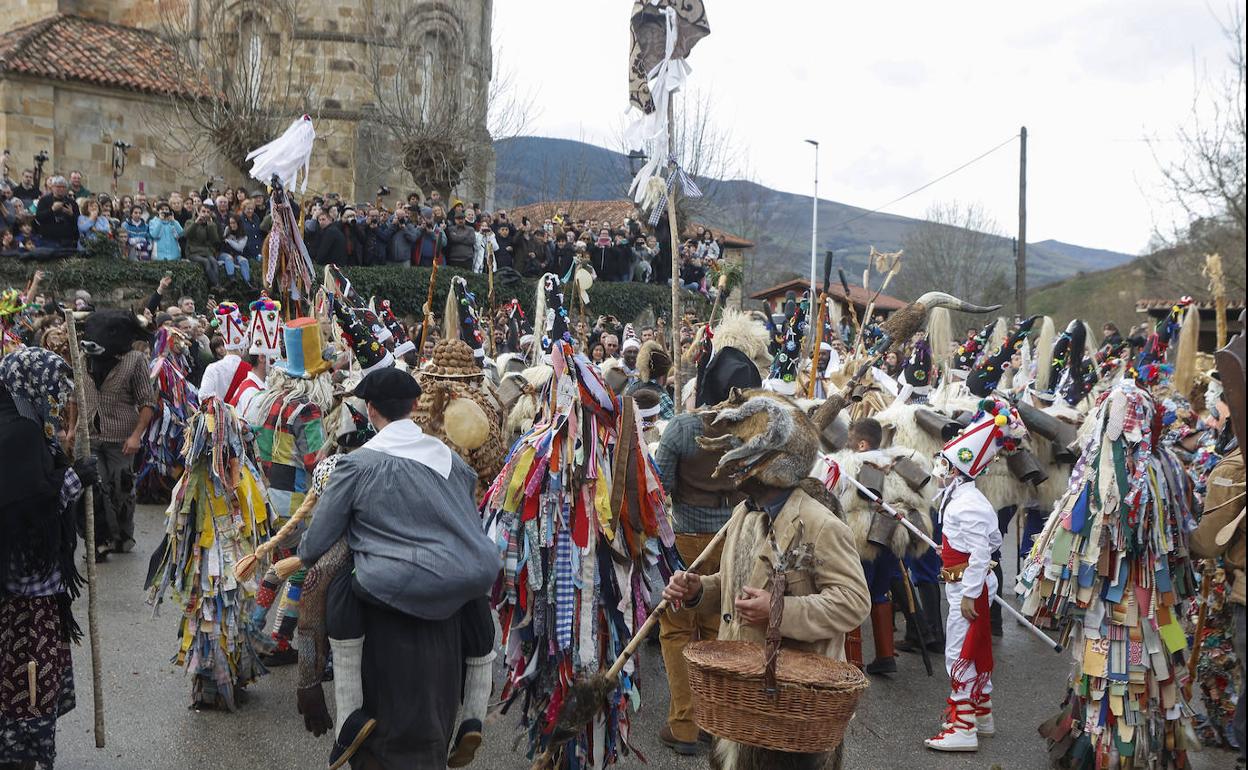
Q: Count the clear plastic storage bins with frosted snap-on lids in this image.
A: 0